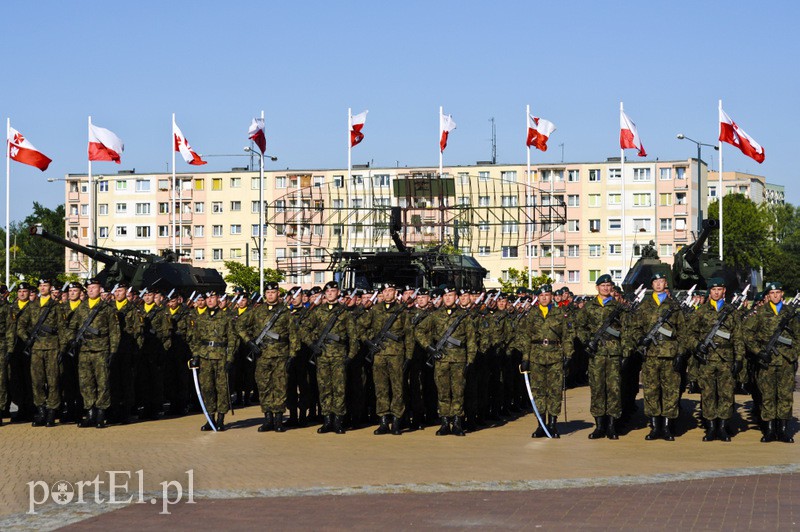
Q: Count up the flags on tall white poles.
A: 9